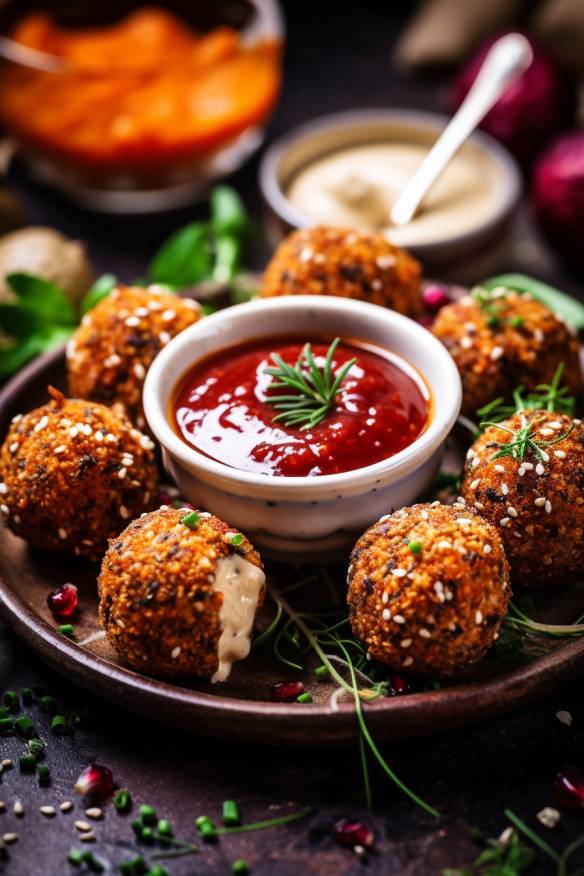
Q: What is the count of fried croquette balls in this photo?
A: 7